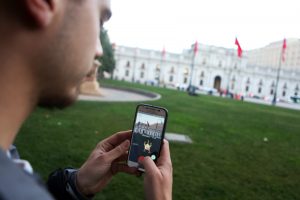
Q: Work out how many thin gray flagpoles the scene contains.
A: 4